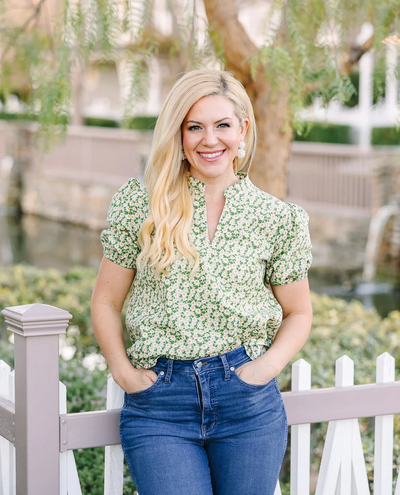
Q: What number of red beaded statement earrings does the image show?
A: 0